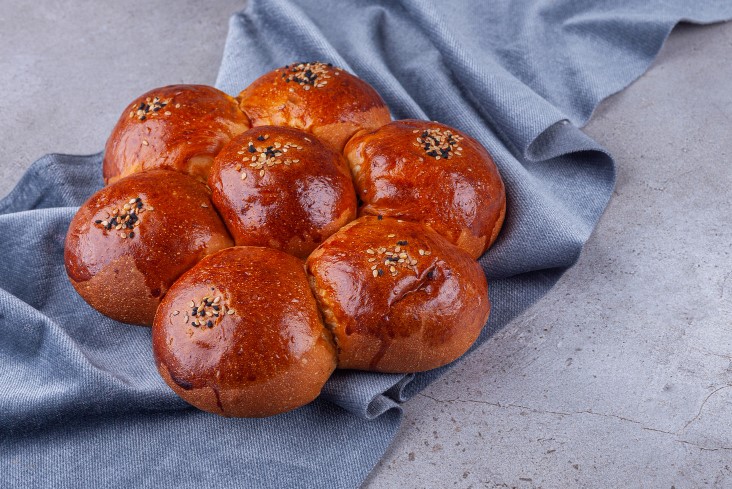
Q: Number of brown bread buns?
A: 7